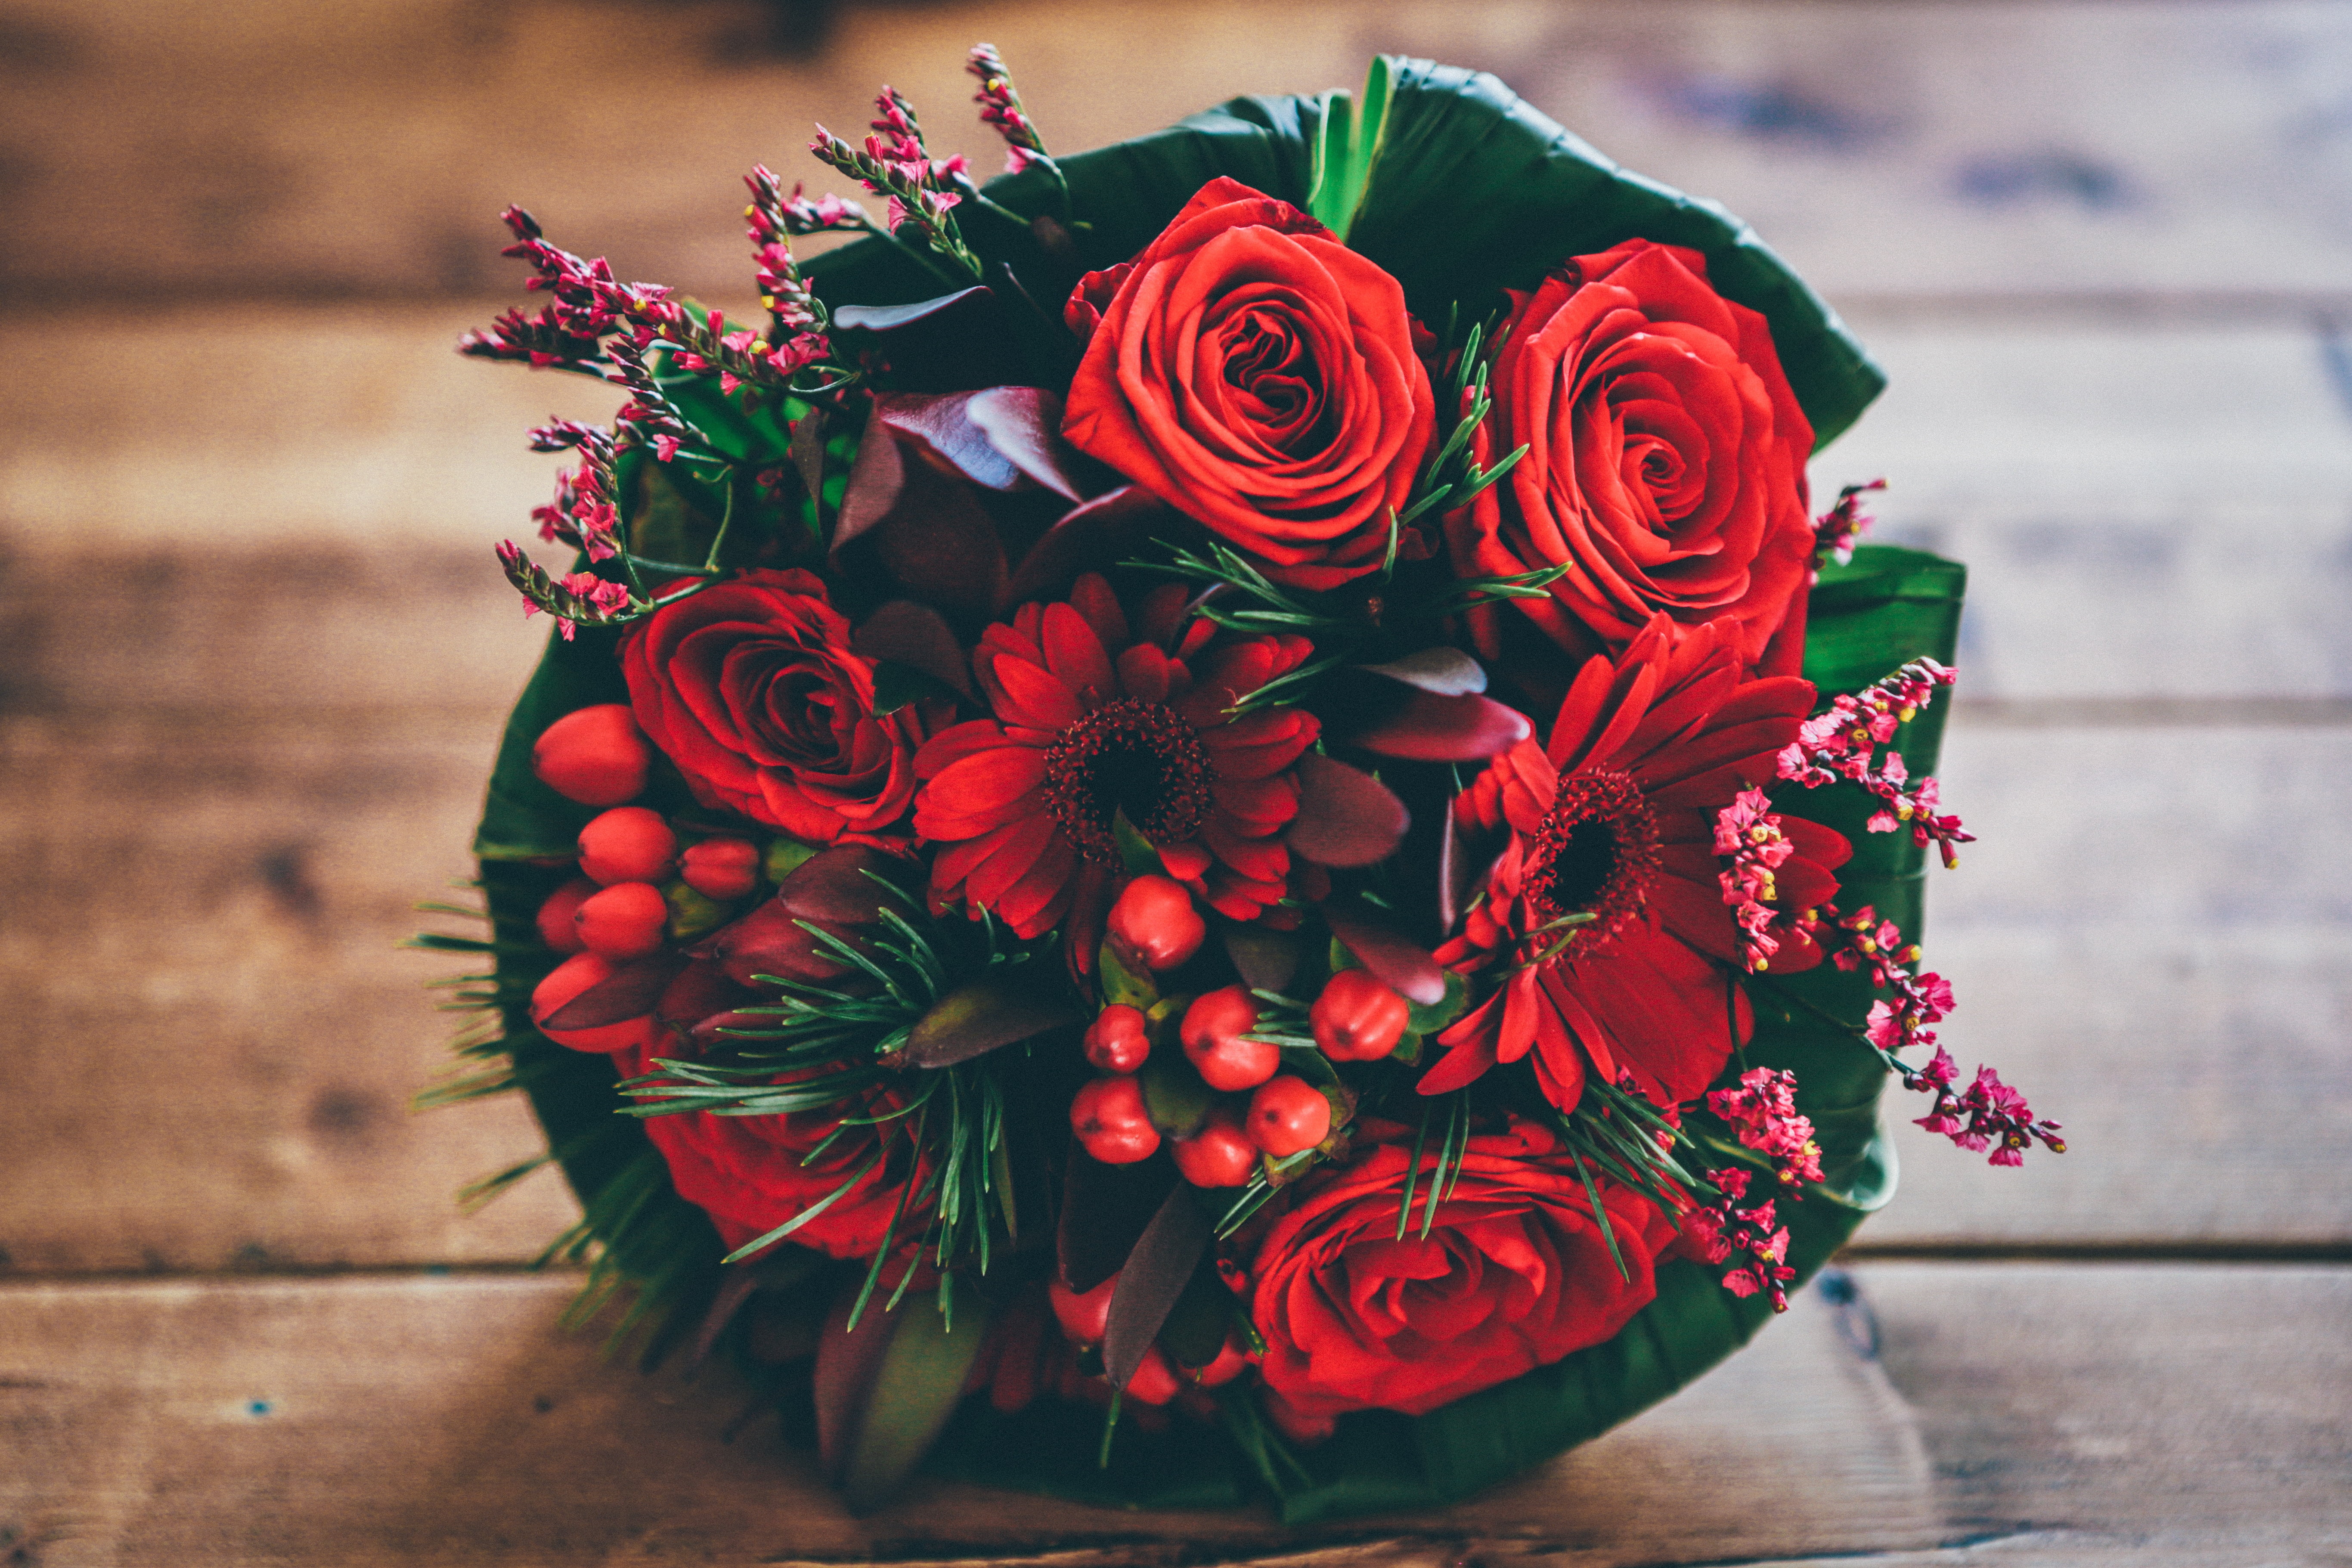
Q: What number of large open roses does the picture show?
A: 5